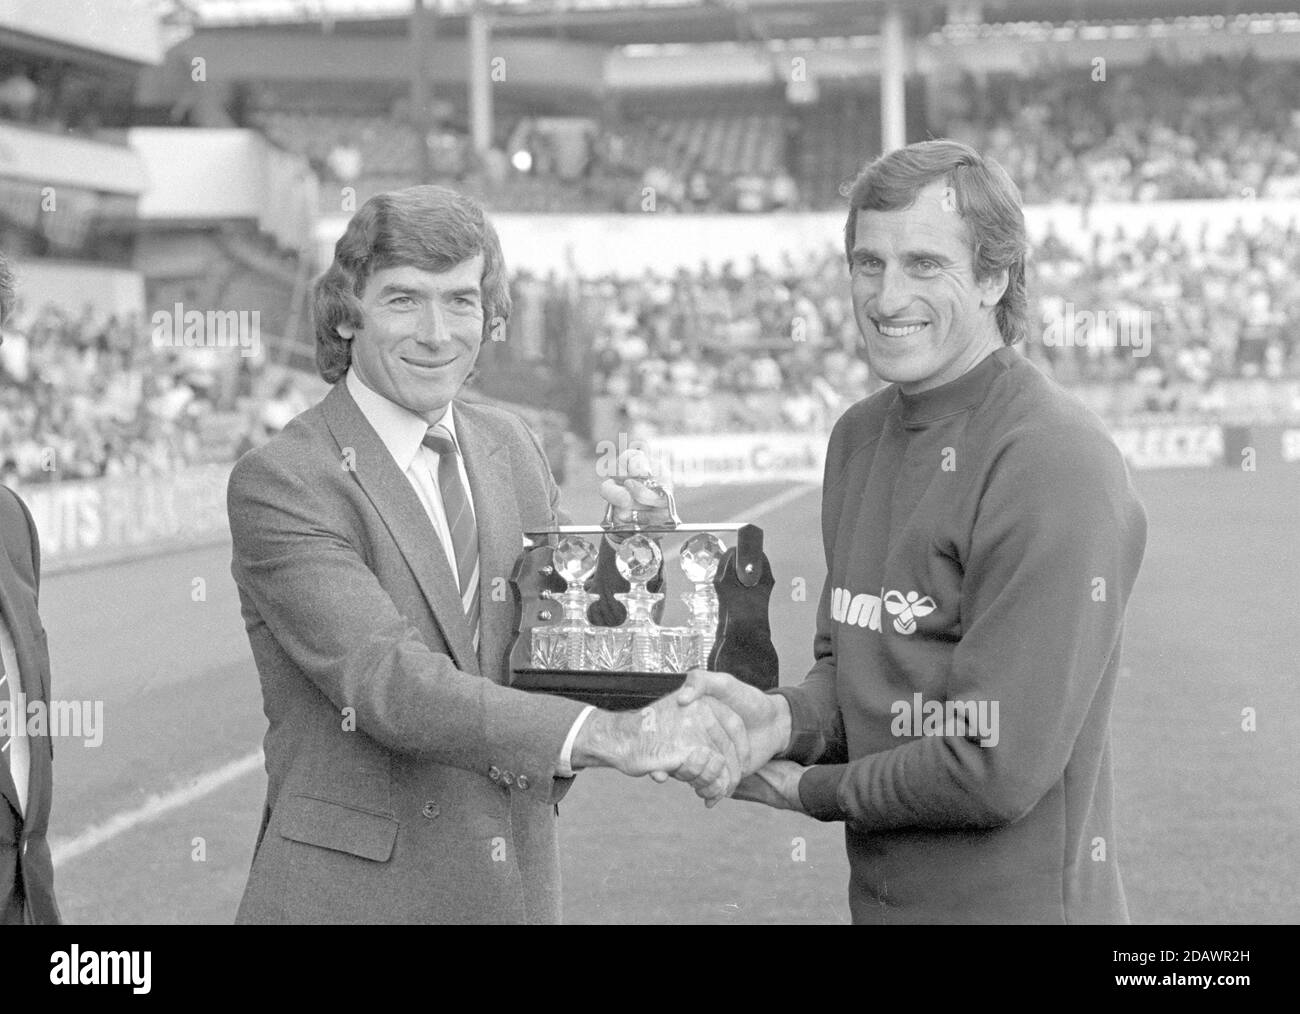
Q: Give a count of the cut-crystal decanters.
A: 3